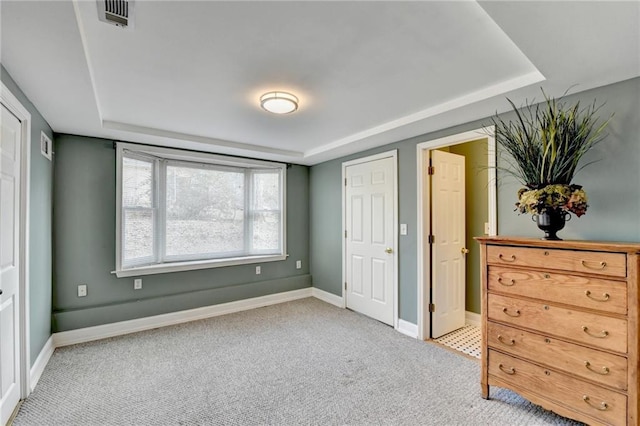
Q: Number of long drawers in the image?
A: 5